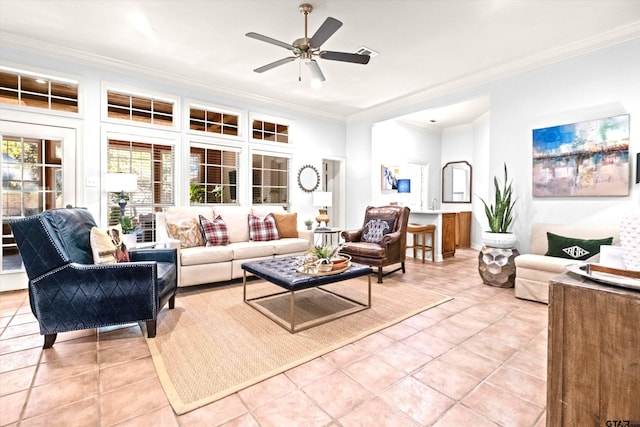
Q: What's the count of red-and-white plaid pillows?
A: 2